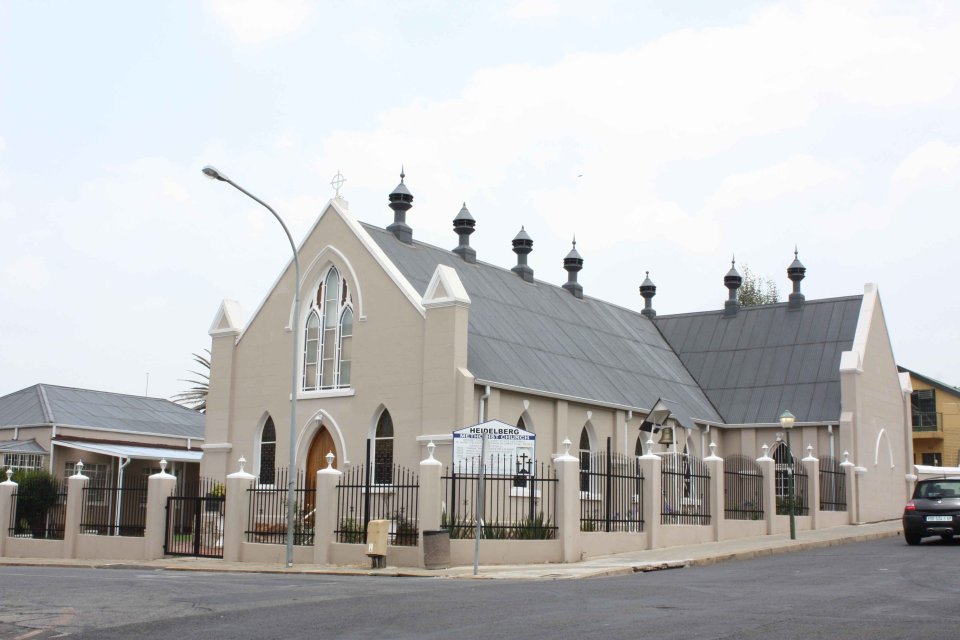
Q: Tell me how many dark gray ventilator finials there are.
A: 7